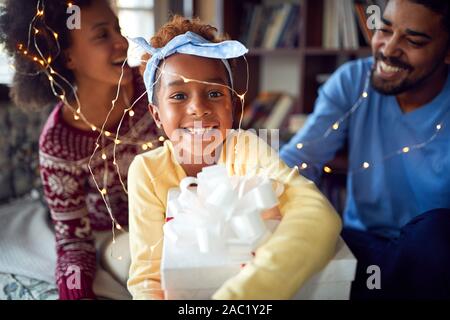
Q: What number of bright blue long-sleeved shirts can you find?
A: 1